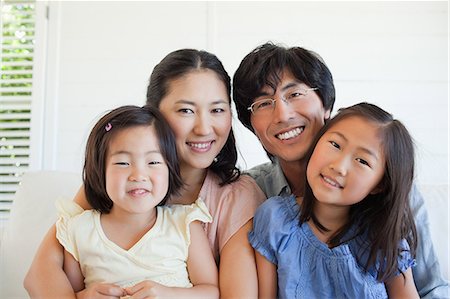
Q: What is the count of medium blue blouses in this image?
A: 1